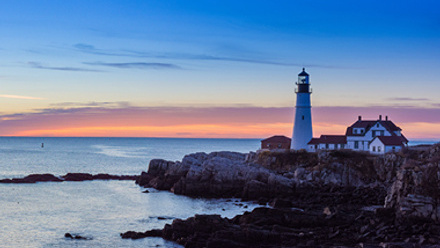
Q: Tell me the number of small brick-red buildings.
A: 1